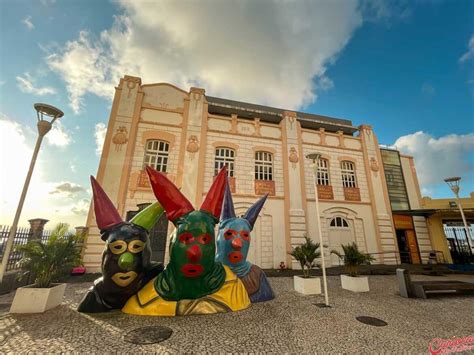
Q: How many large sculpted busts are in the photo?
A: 3